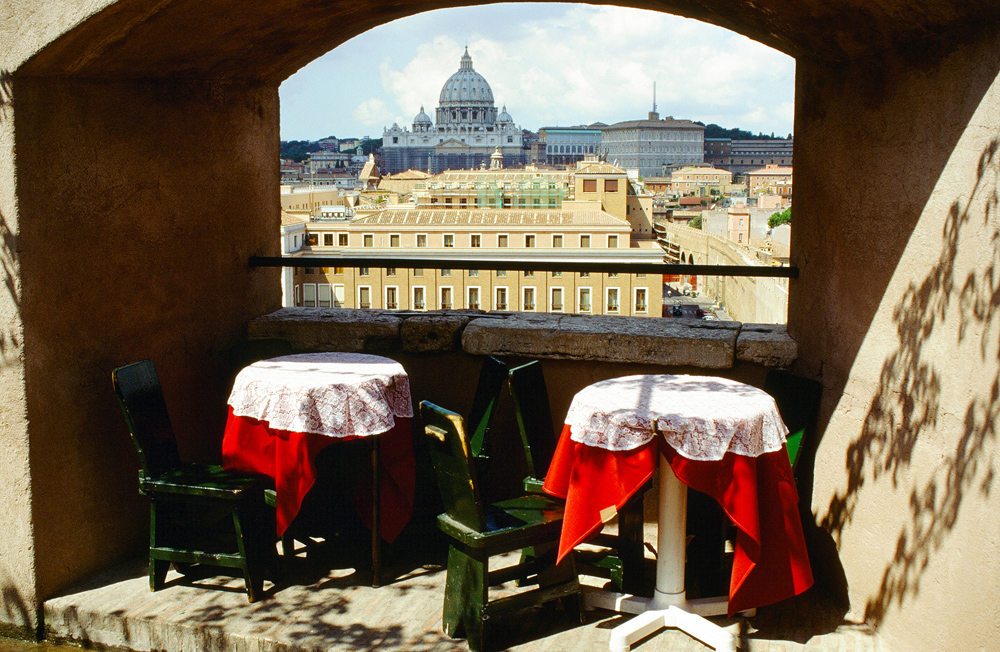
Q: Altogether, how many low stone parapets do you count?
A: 1